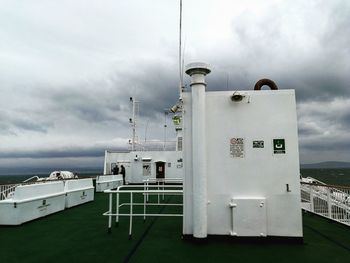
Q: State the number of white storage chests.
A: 3